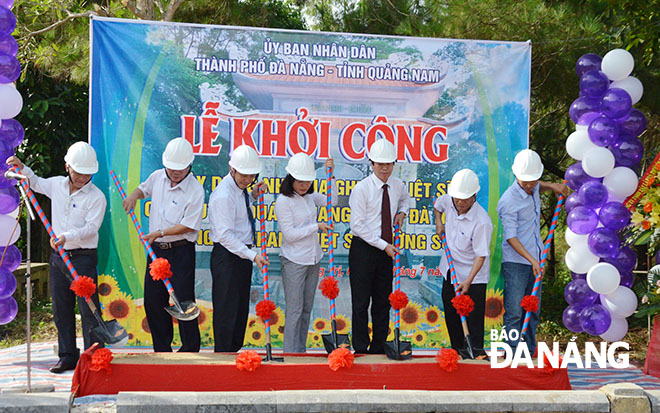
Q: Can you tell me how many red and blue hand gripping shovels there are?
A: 7